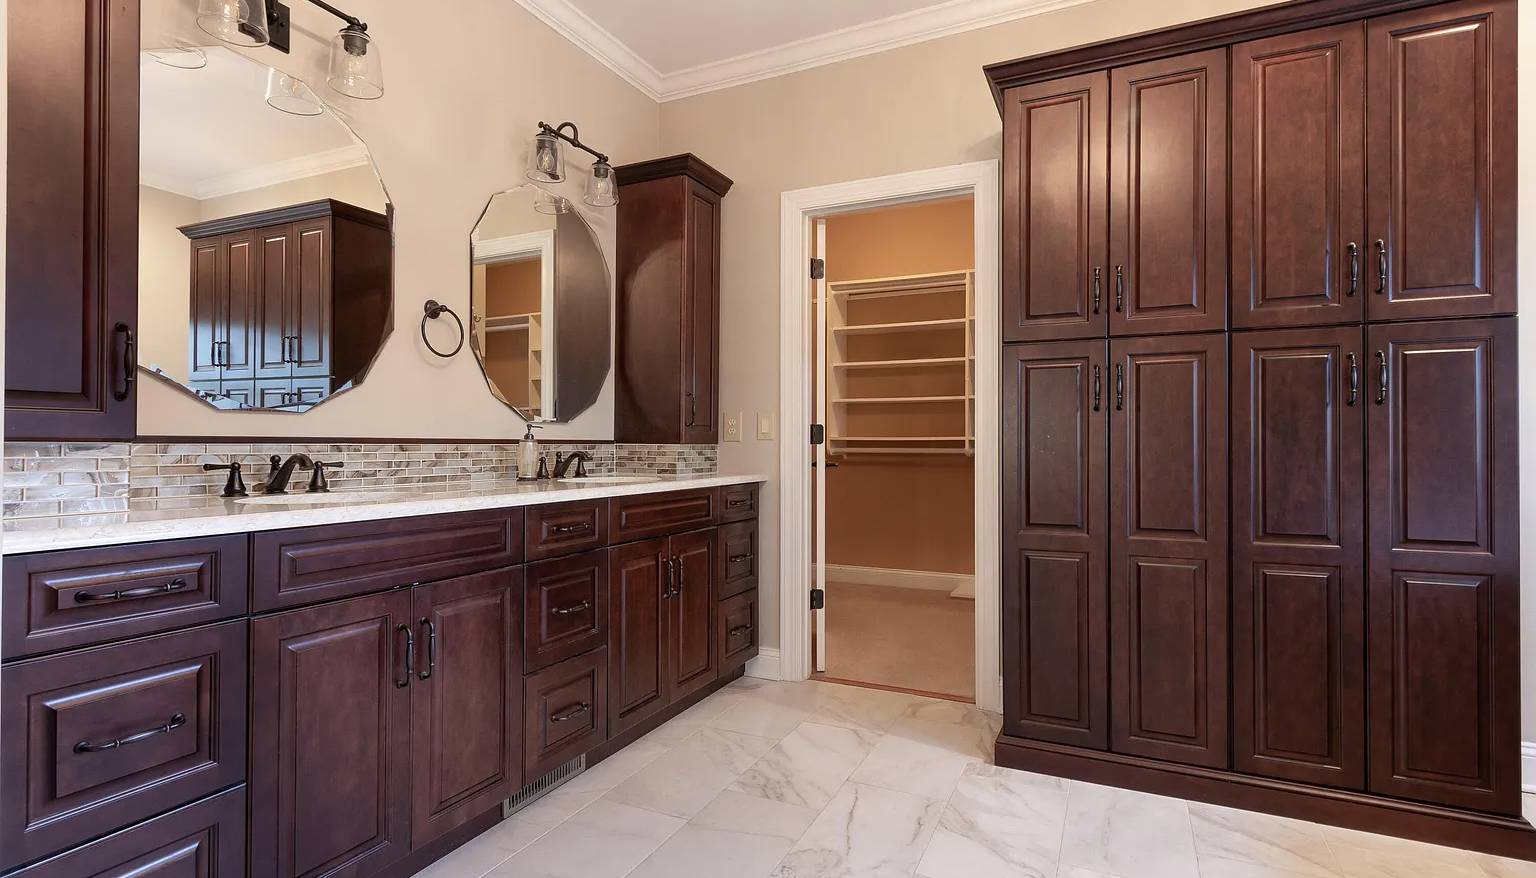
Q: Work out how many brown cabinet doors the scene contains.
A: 14